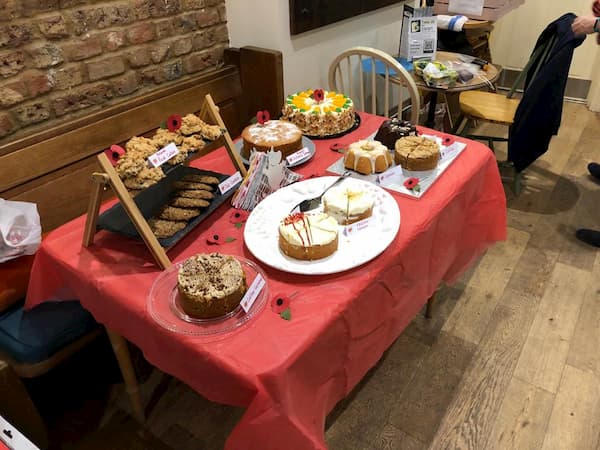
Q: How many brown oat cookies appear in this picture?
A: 6